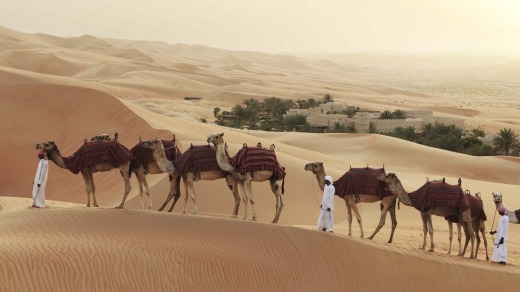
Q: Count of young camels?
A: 0